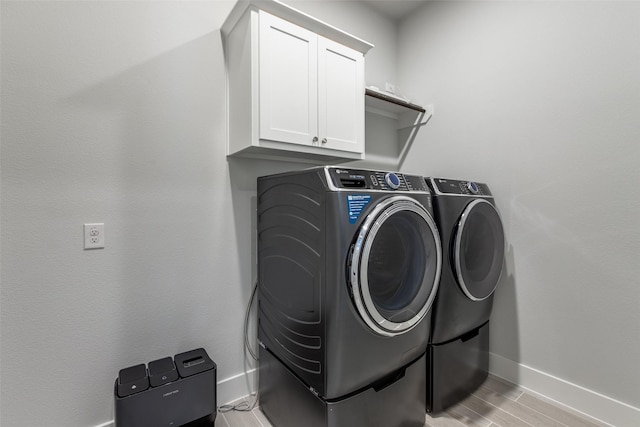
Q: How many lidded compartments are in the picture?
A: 3